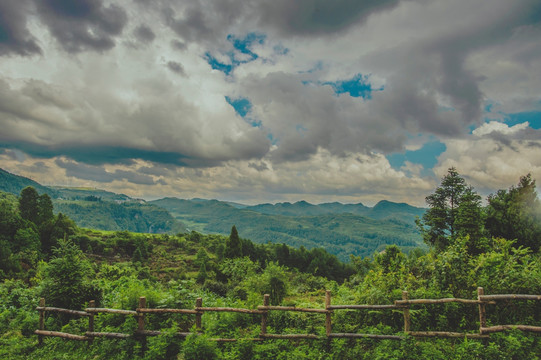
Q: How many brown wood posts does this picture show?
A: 8